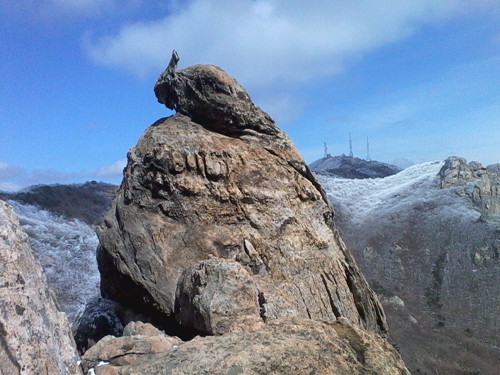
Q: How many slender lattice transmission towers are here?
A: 3